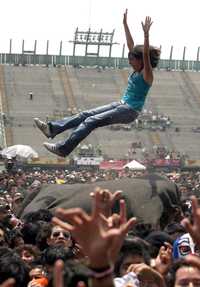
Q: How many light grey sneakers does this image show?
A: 2